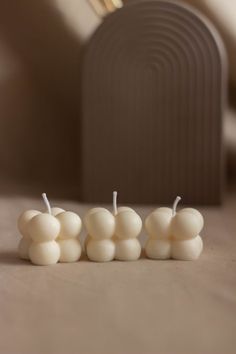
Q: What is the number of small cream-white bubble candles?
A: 3